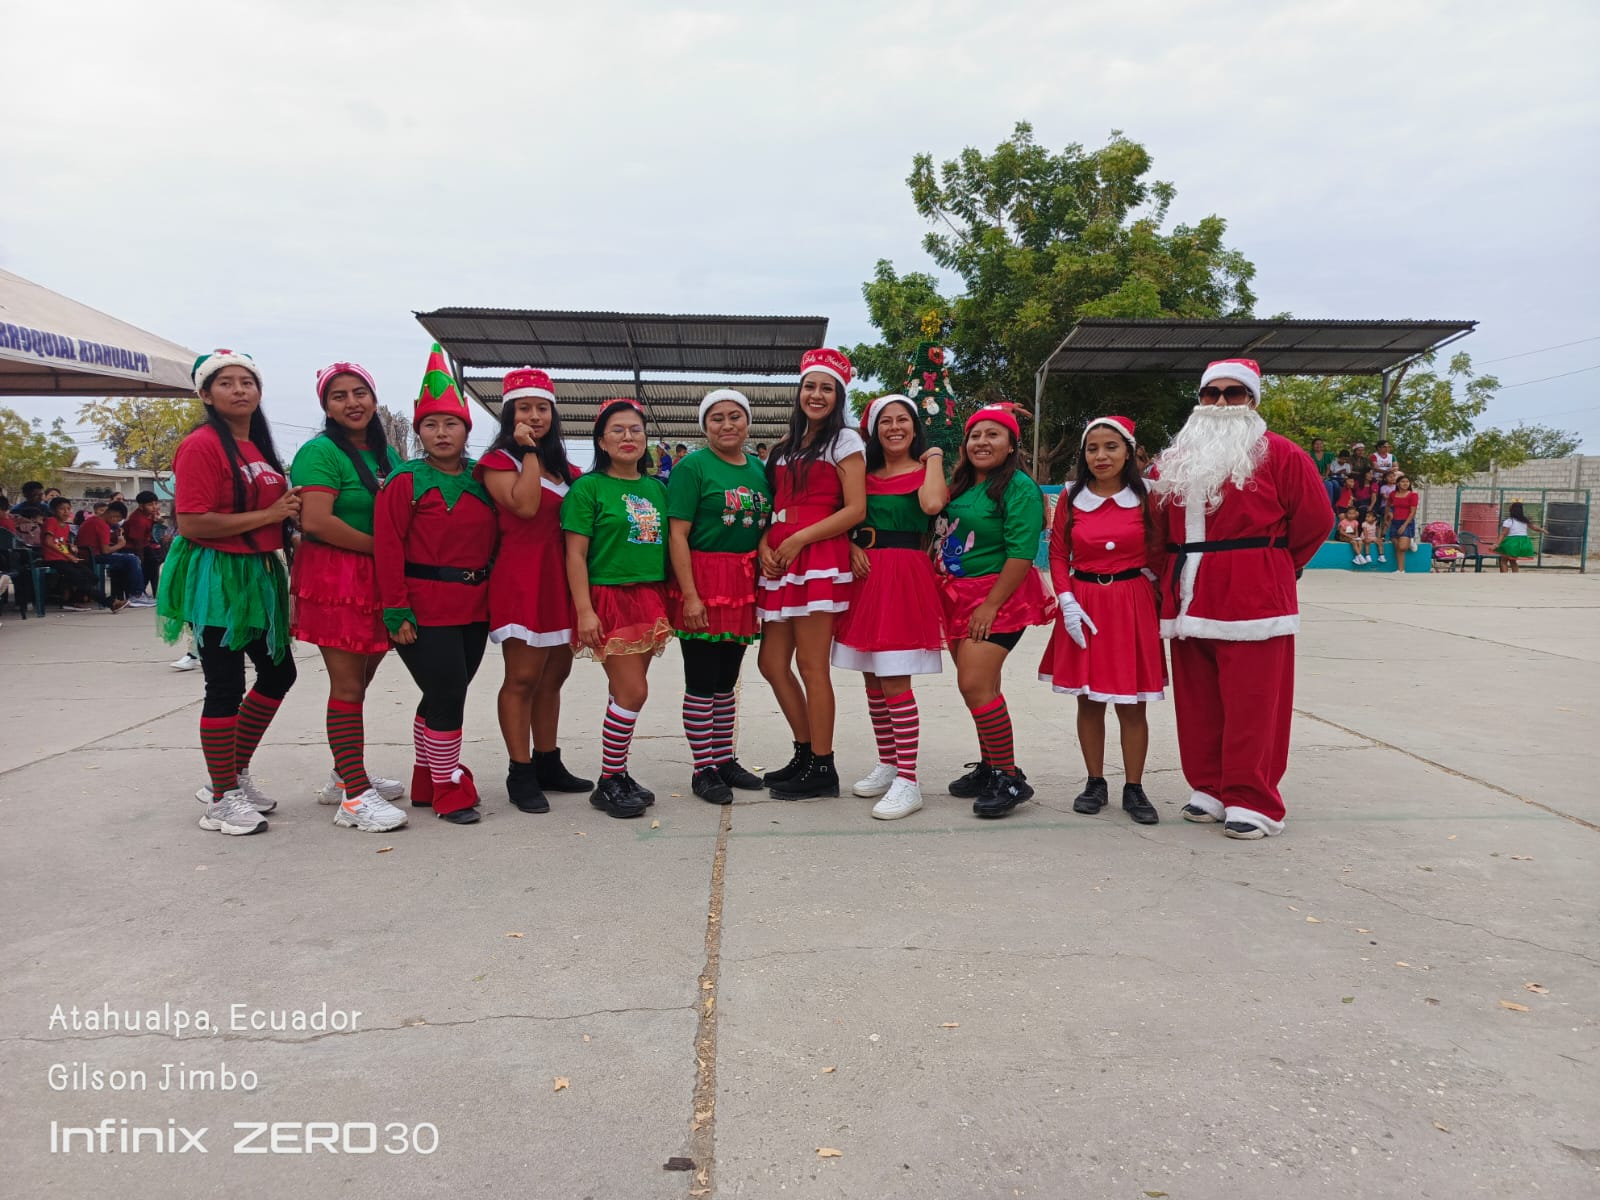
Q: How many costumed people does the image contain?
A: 11